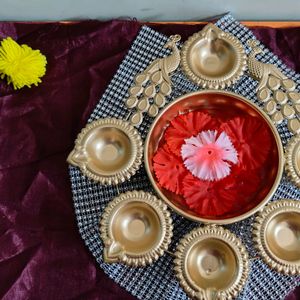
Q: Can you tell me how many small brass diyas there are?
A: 6